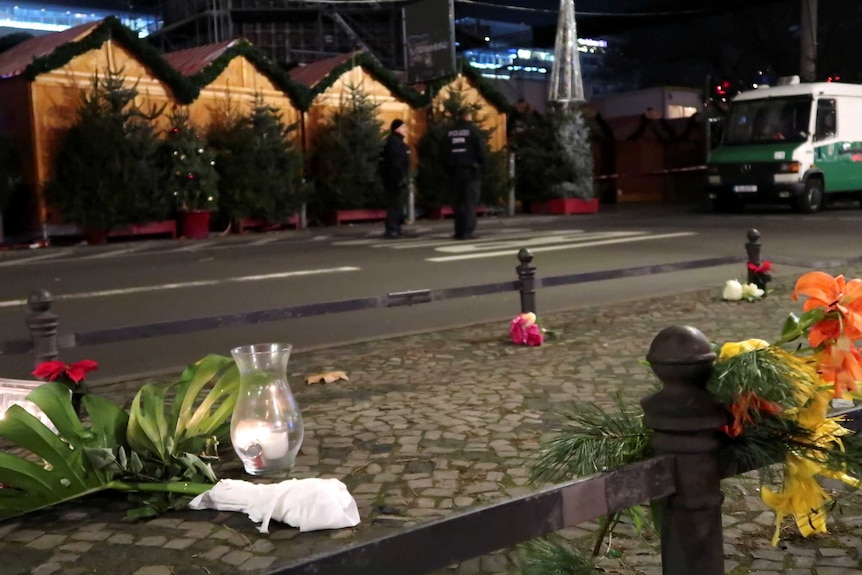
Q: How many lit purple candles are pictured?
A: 0